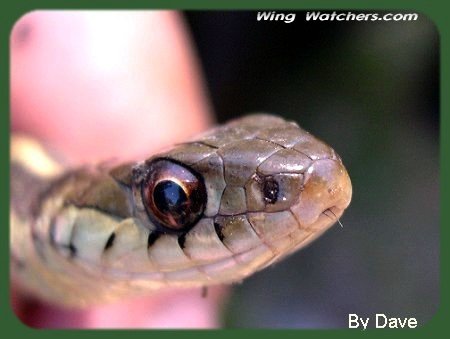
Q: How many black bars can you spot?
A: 5